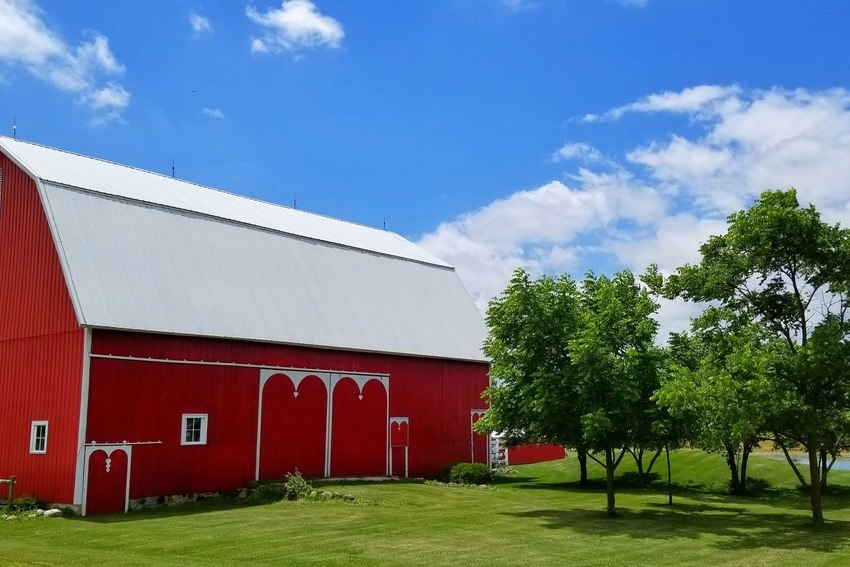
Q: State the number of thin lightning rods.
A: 4